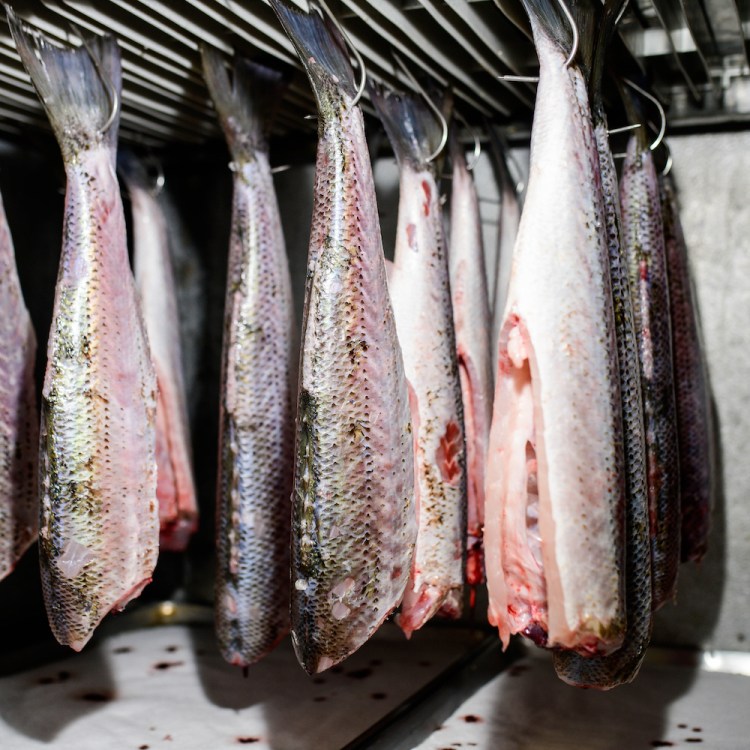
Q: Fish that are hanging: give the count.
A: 12